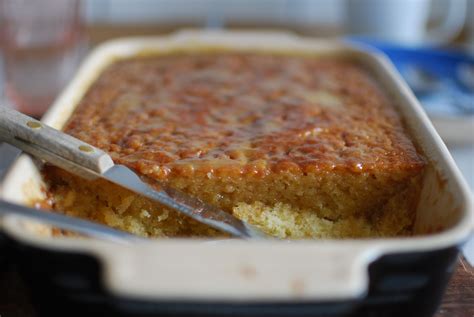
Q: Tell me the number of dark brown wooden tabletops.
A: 1